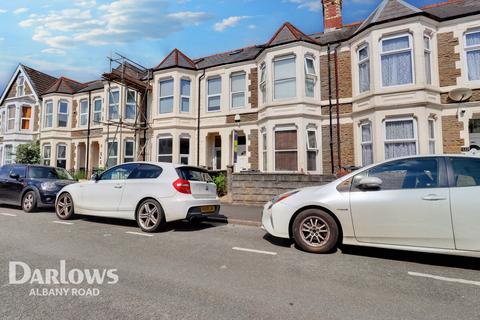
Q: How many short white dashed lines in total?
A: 5